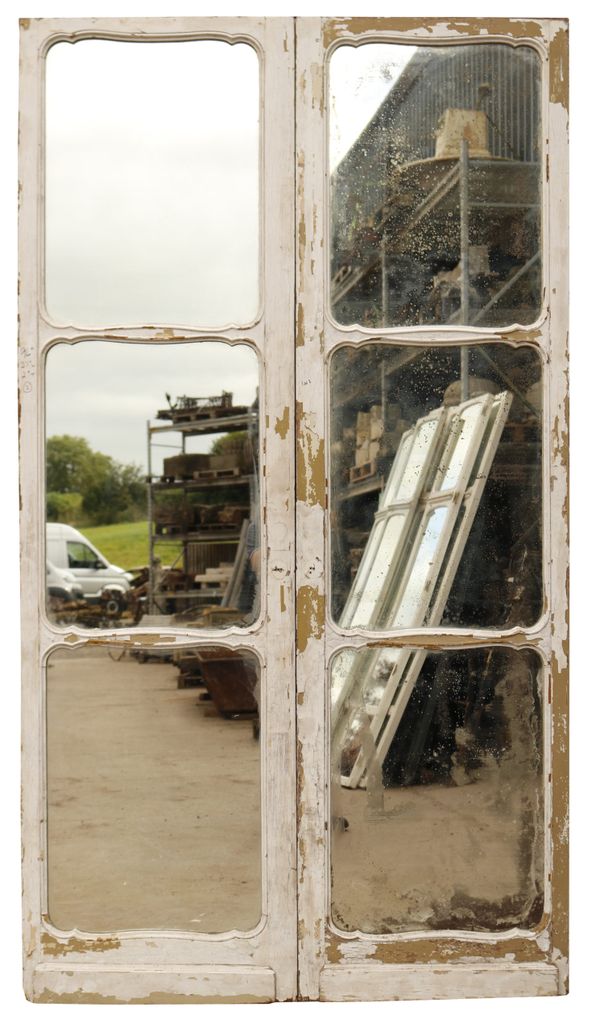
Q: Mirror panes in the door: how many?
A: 6